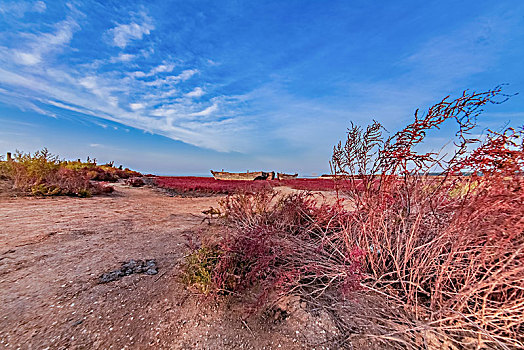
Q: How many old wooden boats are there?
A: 2